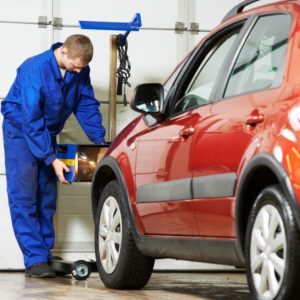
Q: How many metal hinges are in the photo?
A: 4